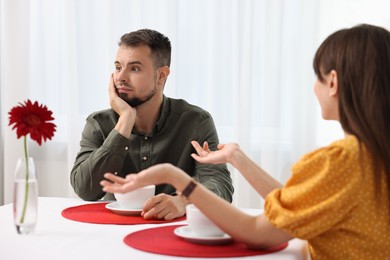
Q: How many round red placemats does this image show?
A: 2